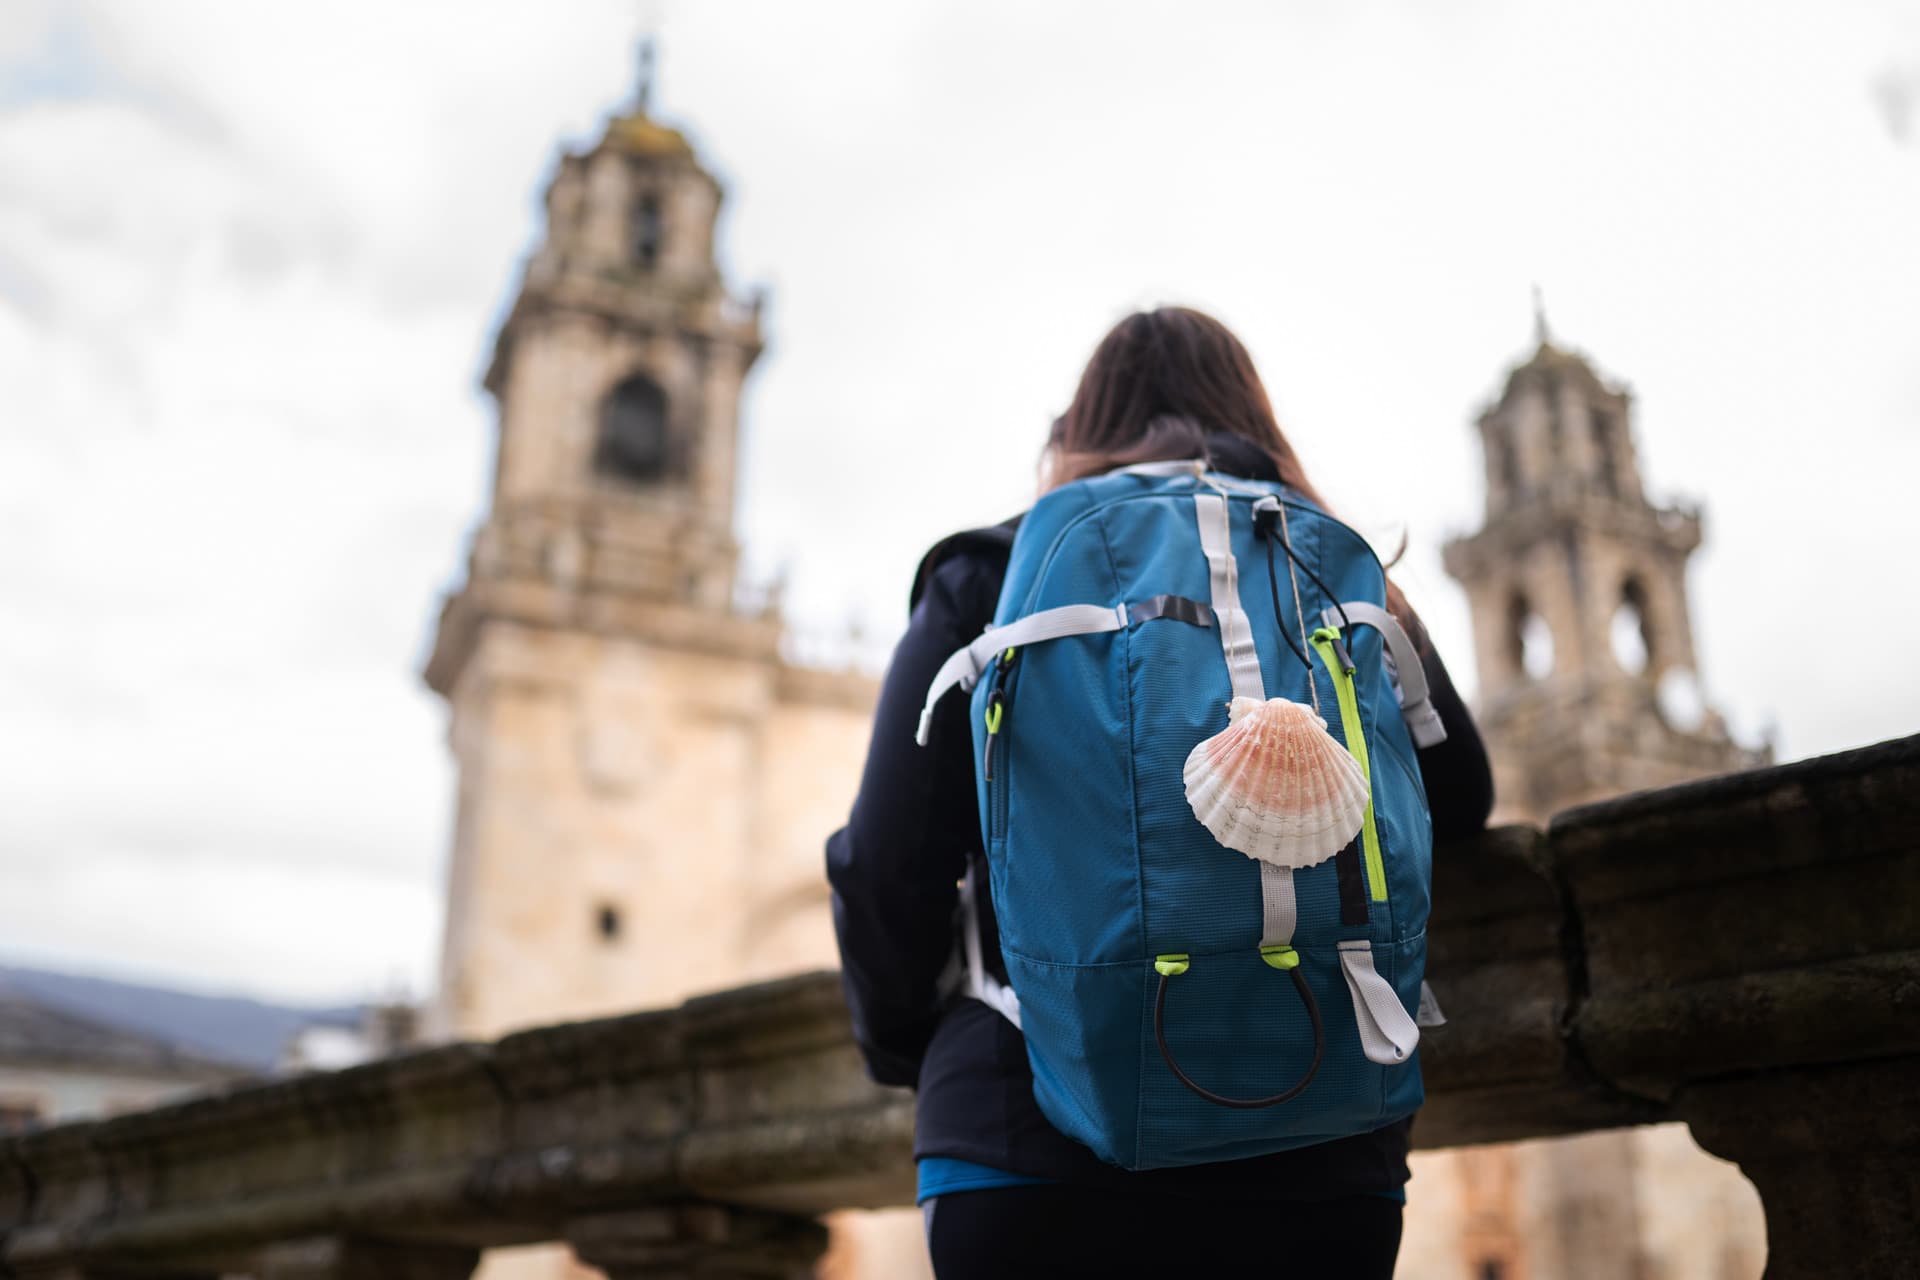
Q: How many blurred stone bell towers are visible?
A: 2